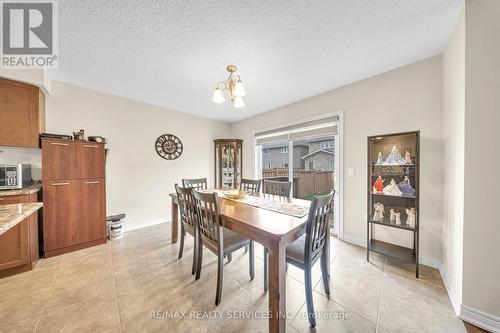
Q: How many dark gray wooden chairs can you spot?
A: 6